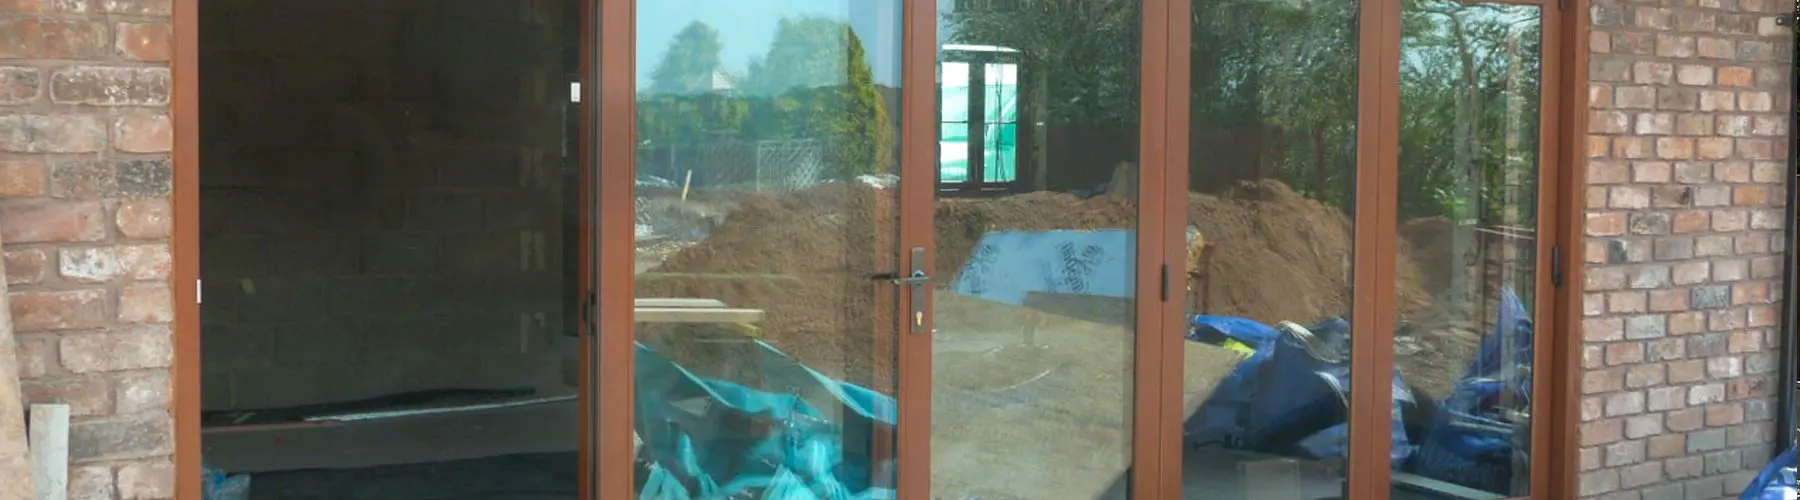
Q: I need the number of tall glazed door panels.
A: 4